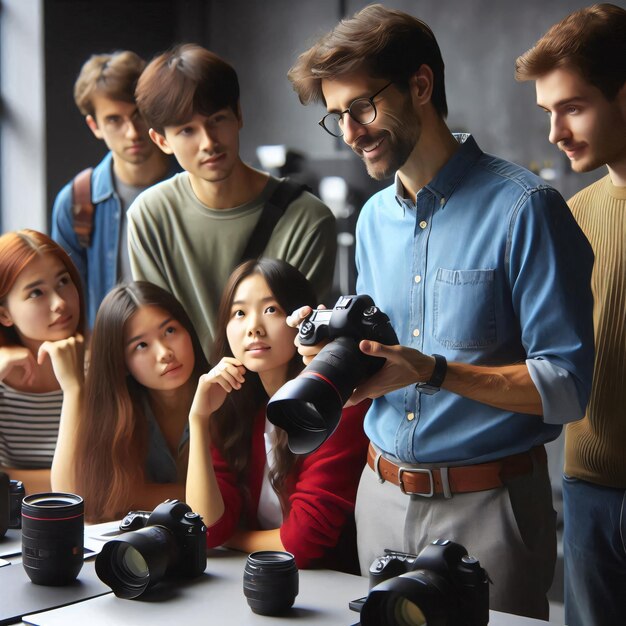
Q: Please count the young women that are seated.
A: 3